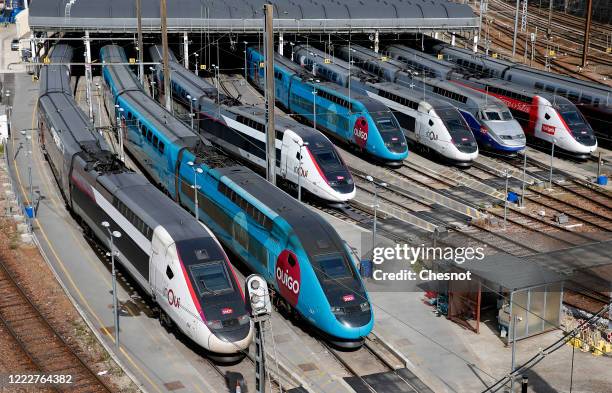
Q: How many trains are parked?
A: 8